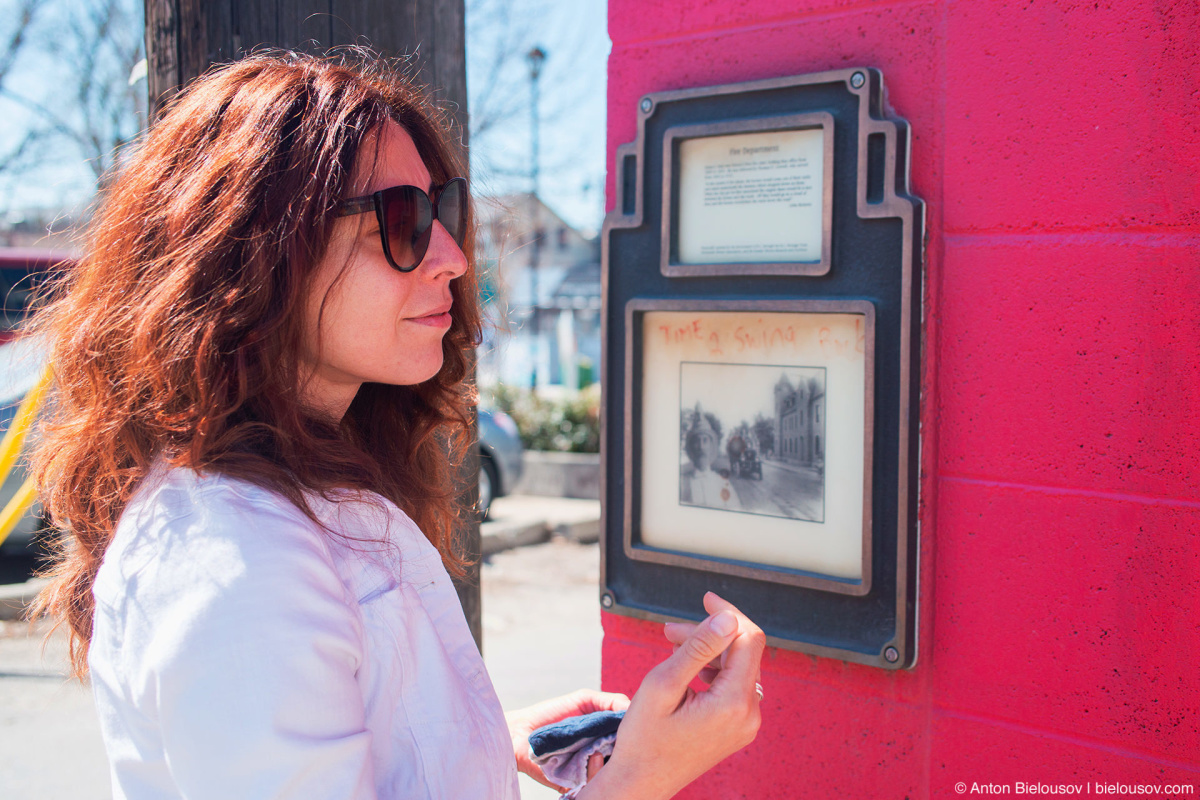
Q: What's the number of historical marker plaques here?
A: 1